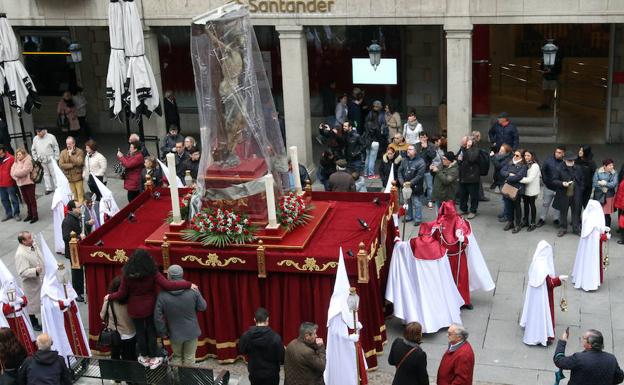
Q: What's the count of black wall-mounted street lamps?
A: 3